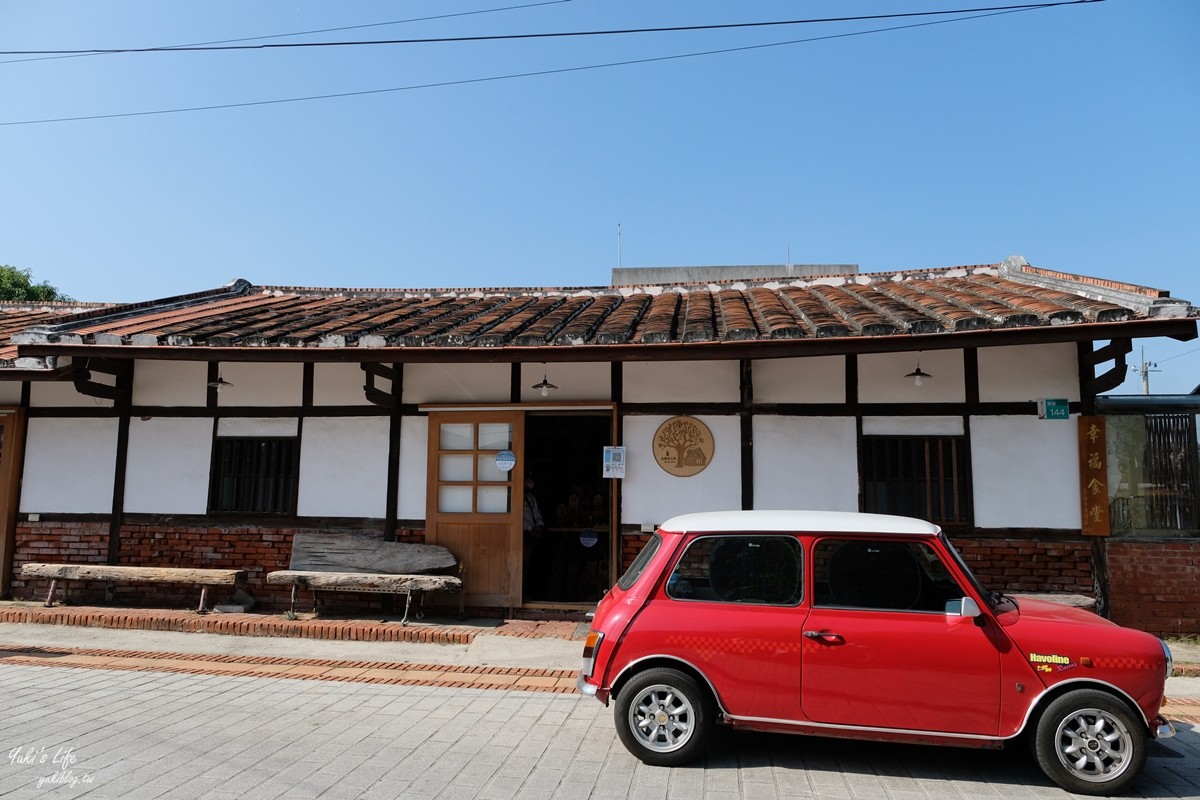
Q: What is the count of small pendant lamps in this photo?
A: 3